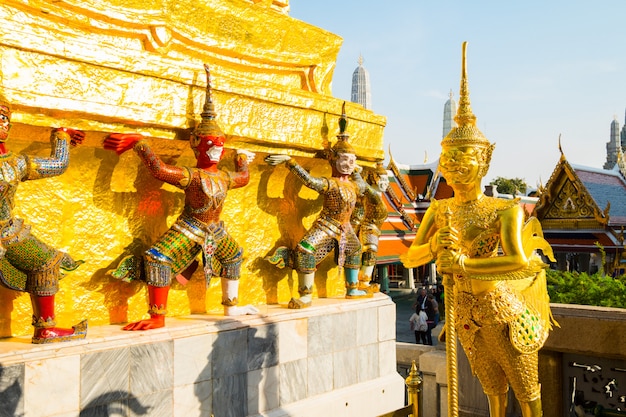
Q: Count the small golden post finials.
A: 1